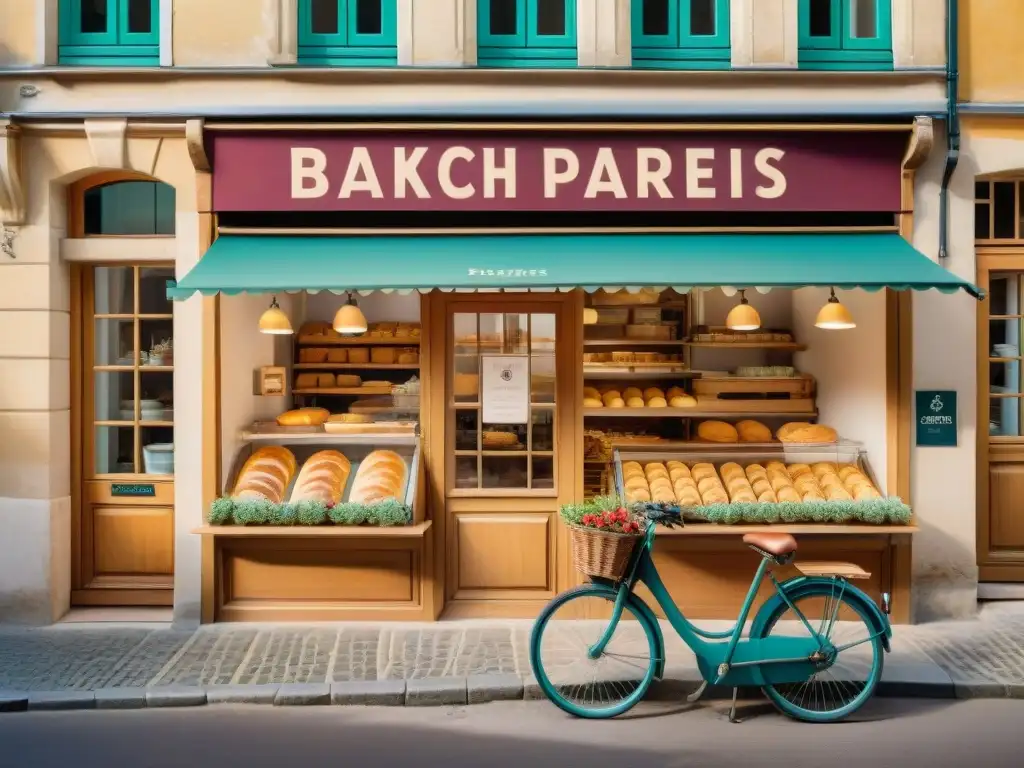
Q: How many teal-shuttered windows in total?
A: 5